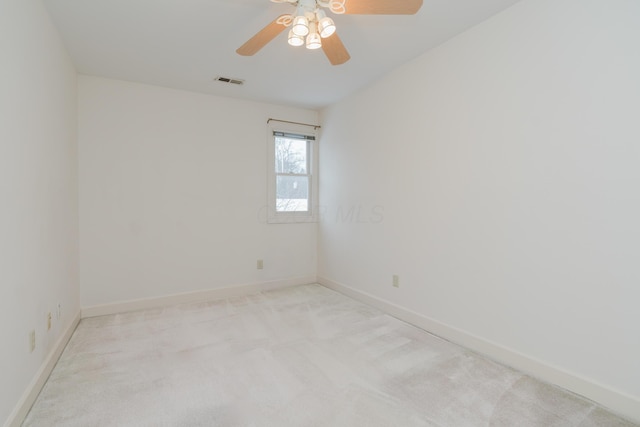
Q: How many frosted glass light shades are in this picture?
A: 4